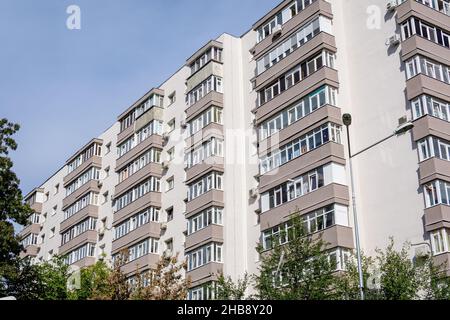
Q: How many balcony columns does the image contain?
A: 6